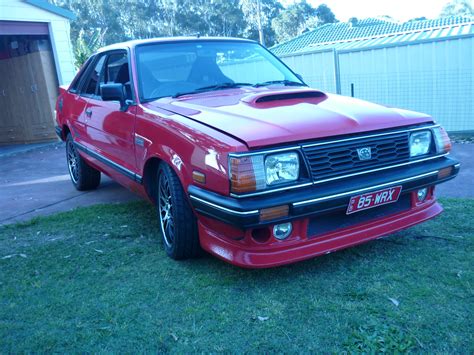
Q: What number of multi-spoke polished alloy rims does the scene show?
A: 2